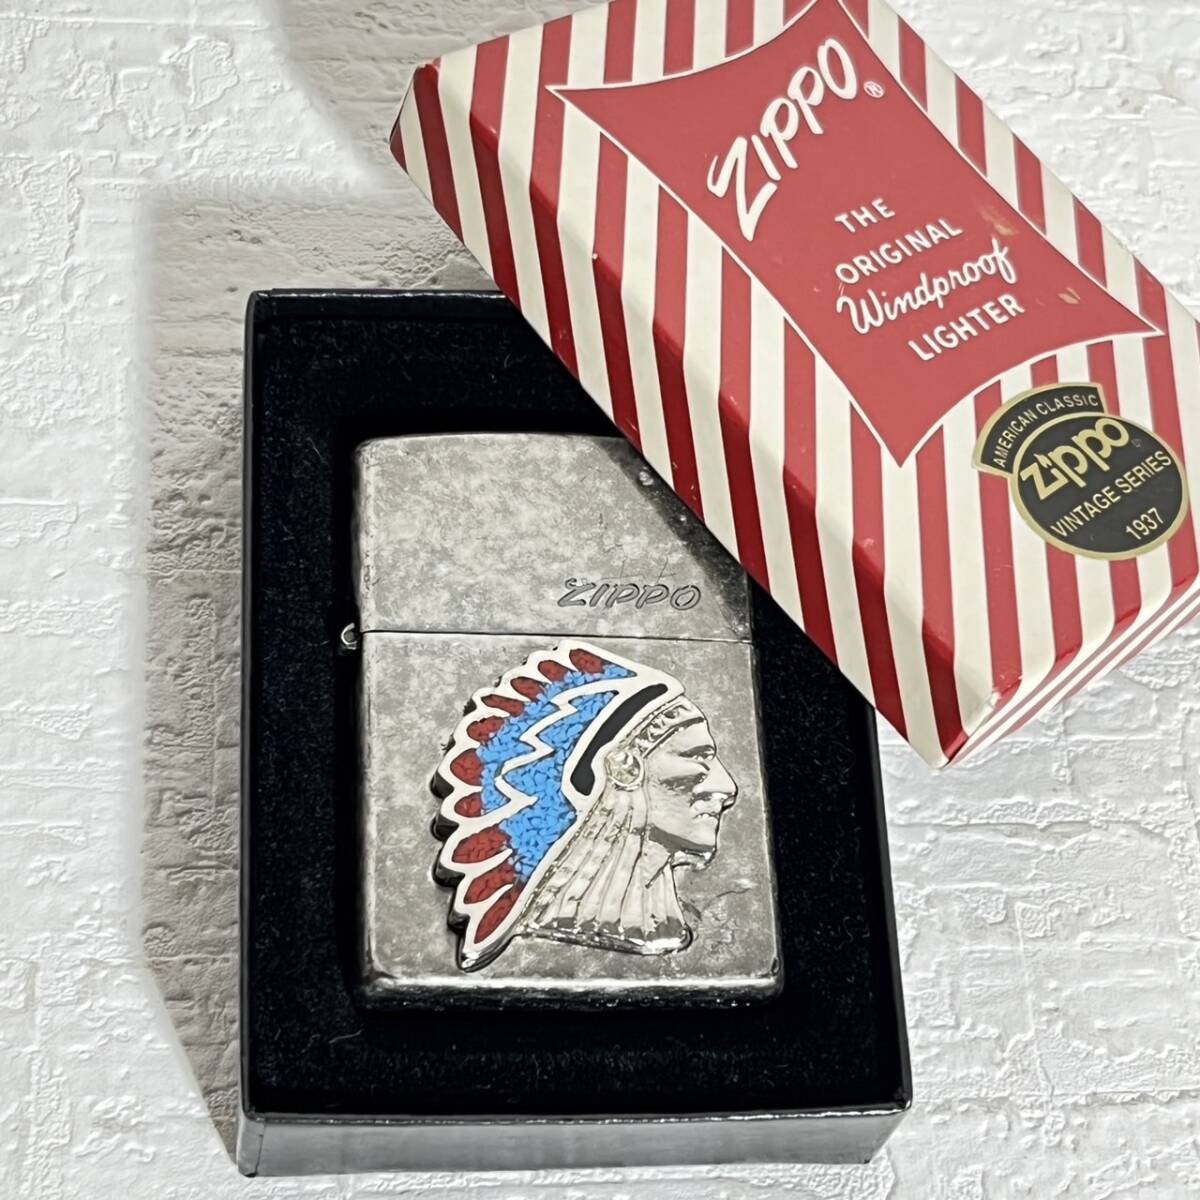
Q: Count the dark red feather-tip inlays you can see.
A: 10